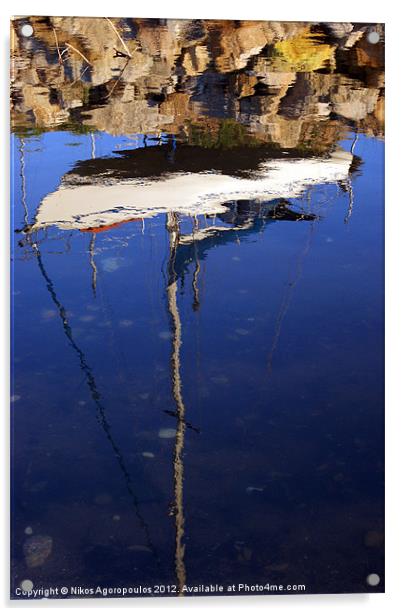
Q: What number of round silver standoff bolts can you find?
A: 4